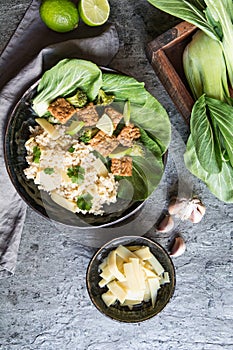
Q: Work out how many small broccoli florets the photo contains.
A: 4